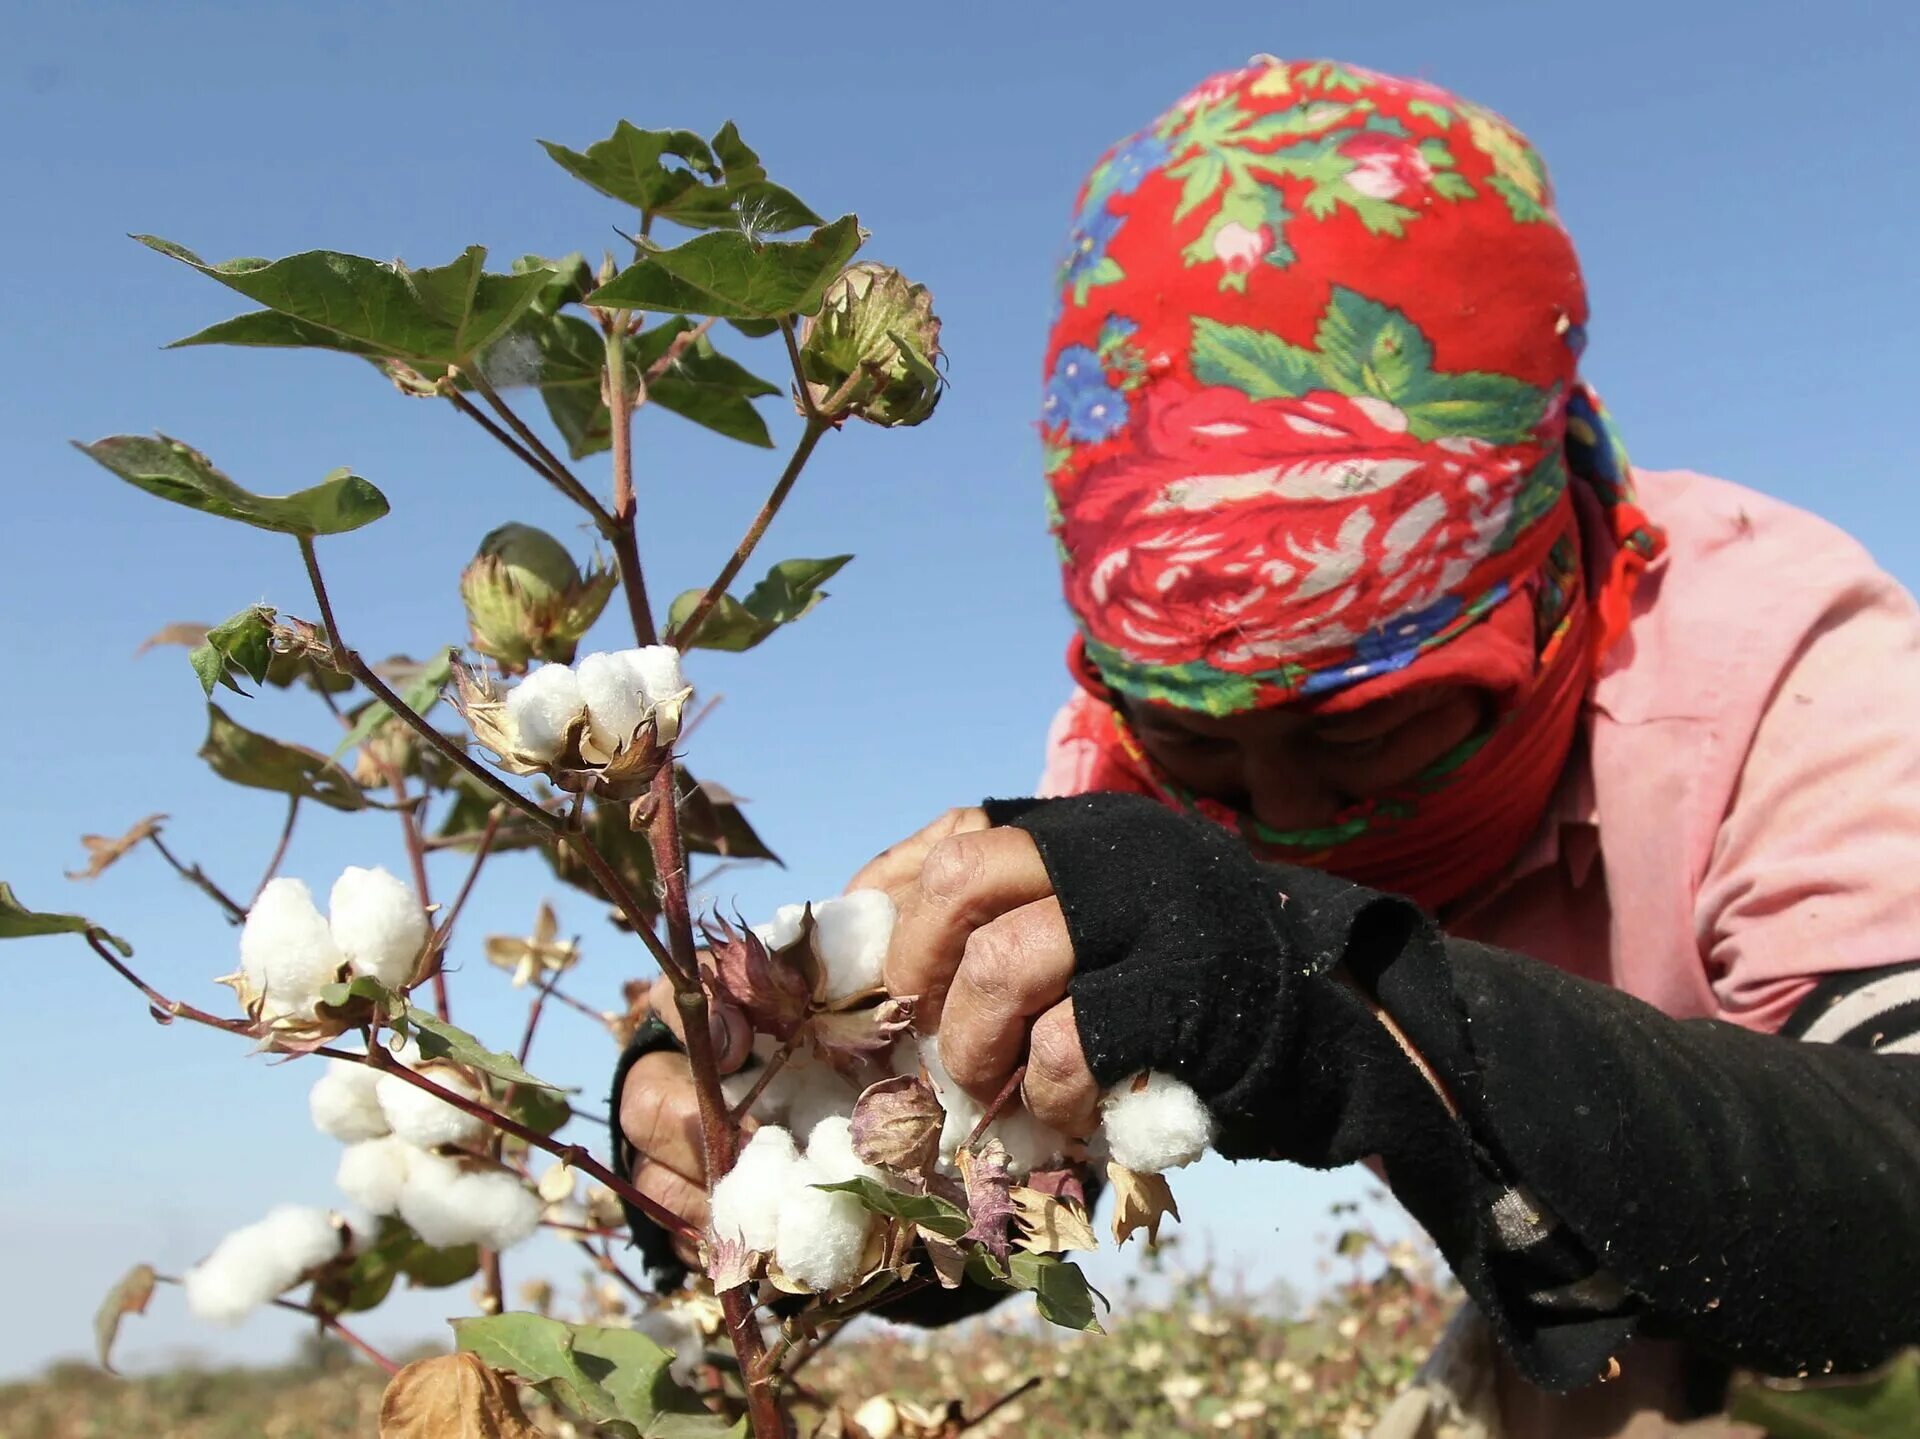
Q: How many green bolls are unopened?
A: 2